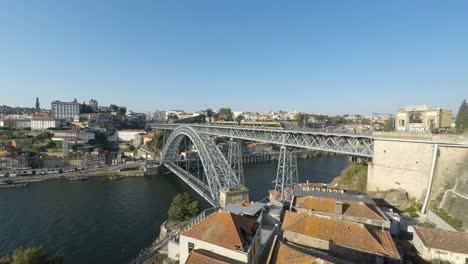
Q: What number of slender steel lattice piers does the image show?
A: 2